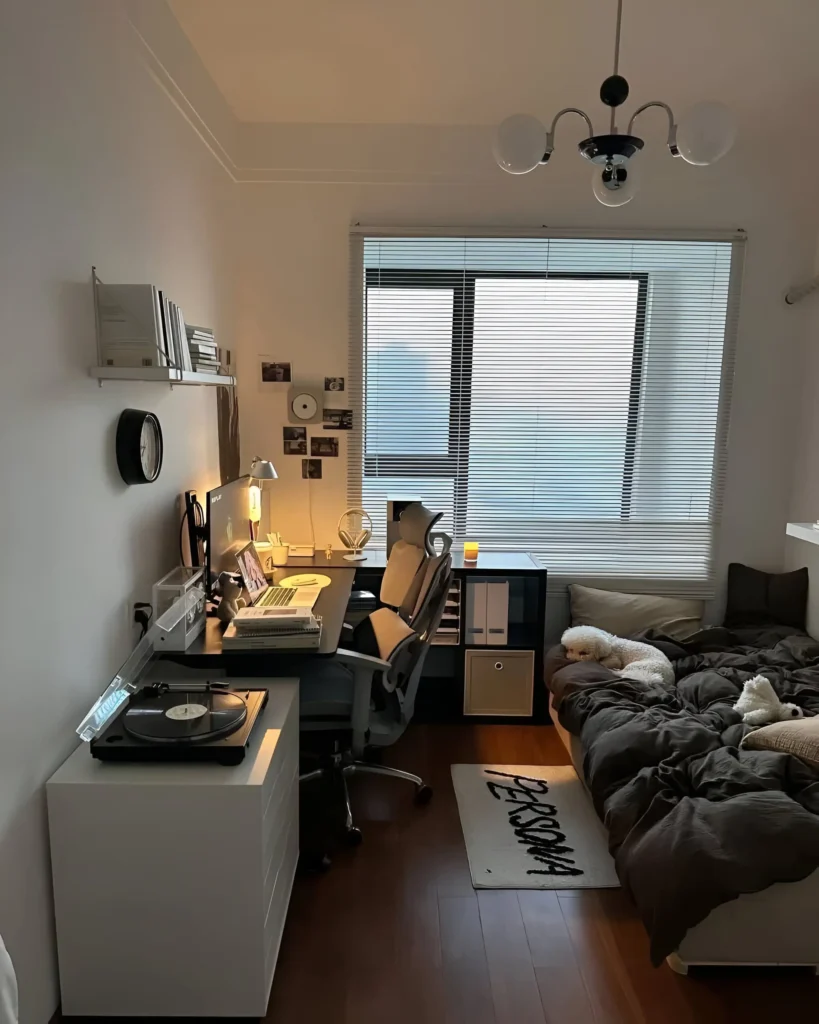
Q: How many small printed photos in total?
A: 6